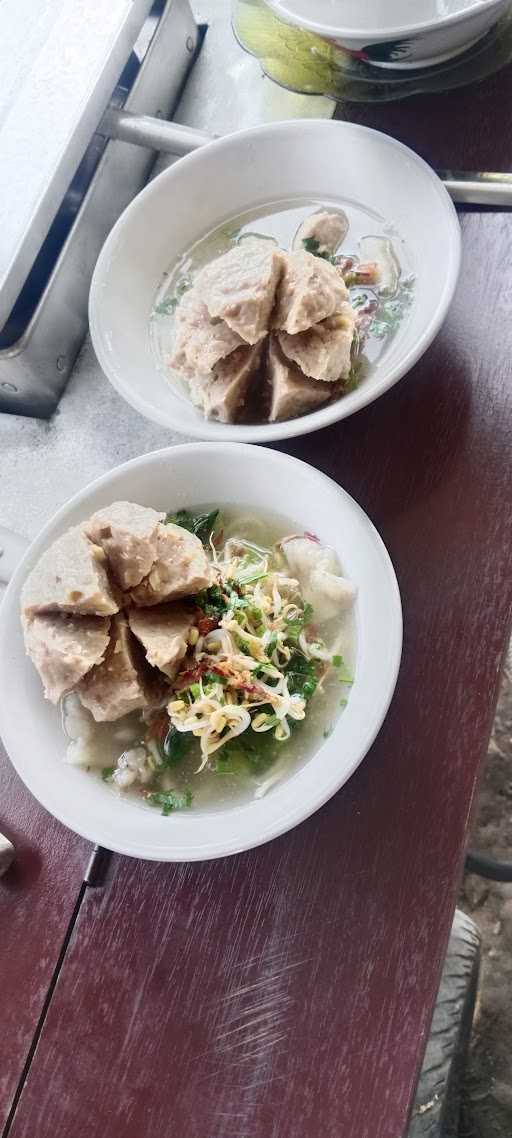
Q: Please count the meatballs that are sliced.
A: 2